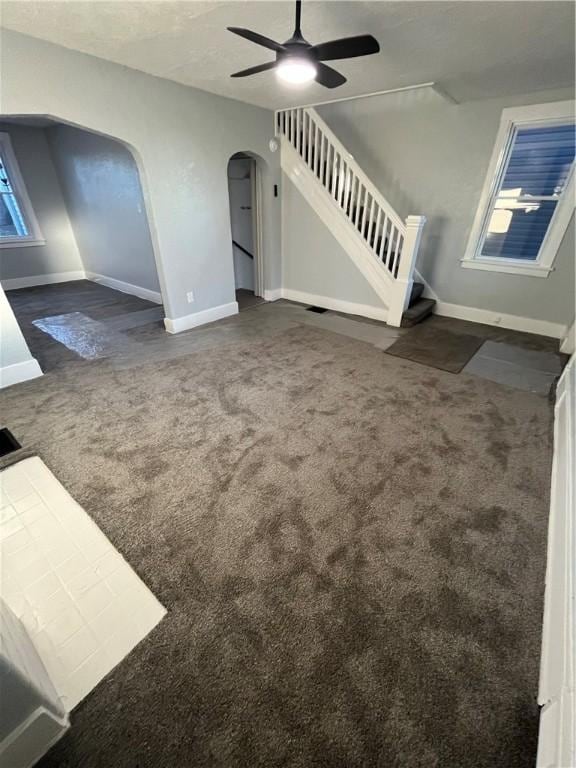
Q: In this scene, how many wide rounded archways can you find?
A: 1